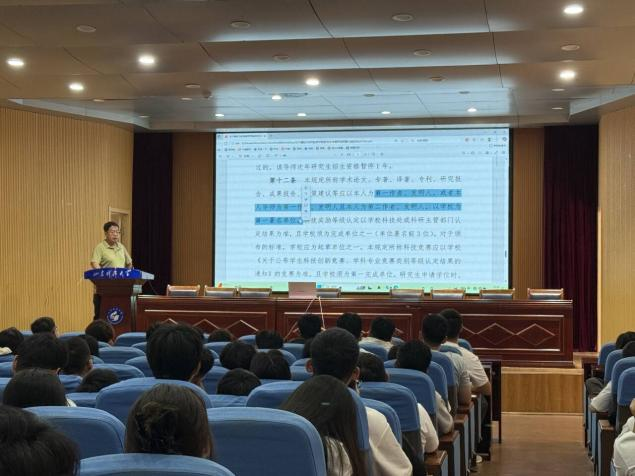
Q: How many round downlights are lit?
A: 11